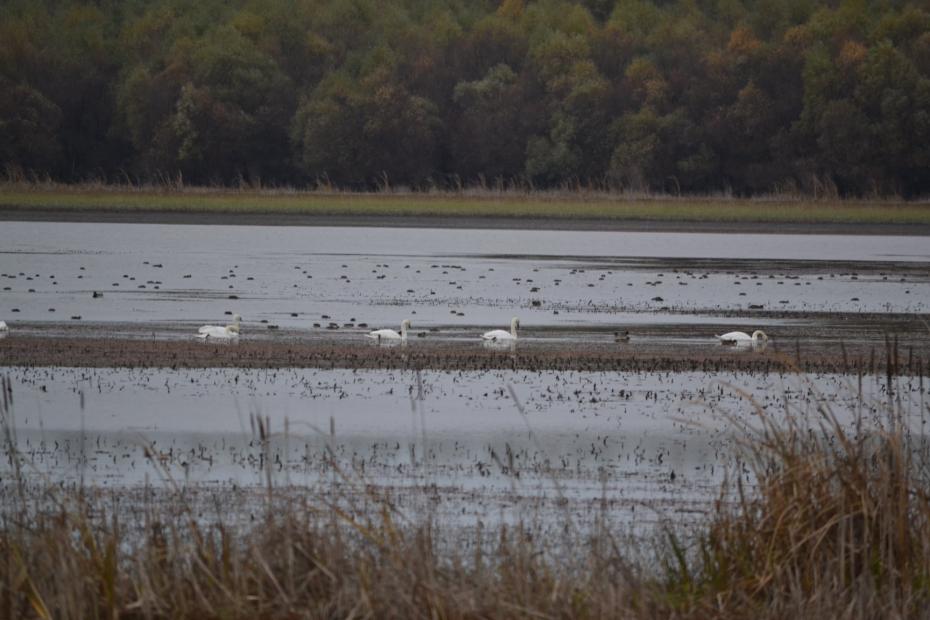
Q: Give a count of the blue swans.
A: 0